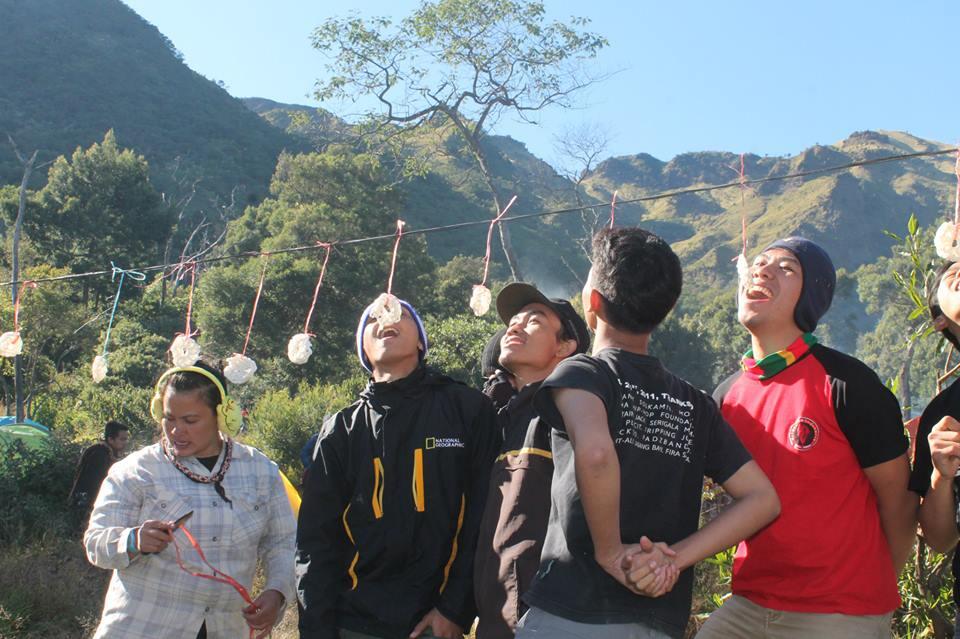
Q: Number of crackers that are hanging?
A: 9